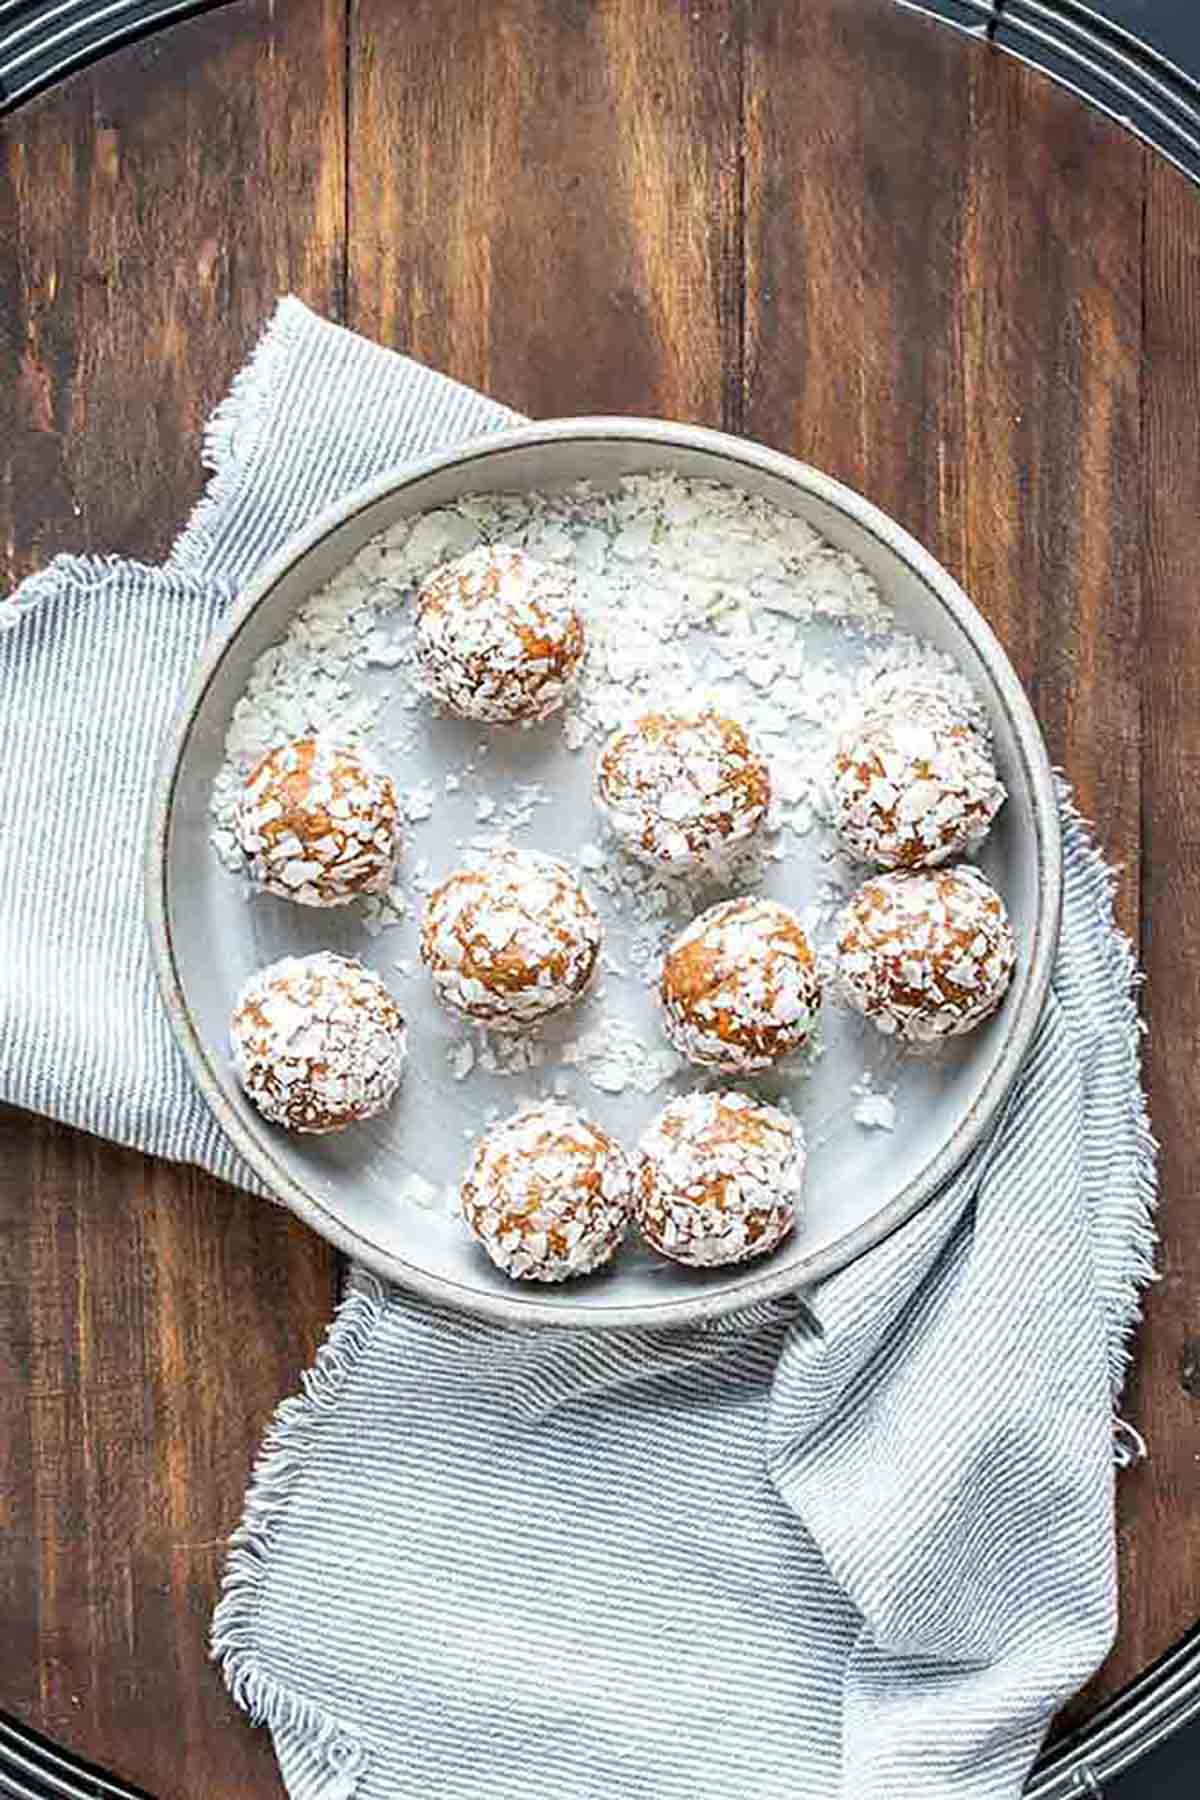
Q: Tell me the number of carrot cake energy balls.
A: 10